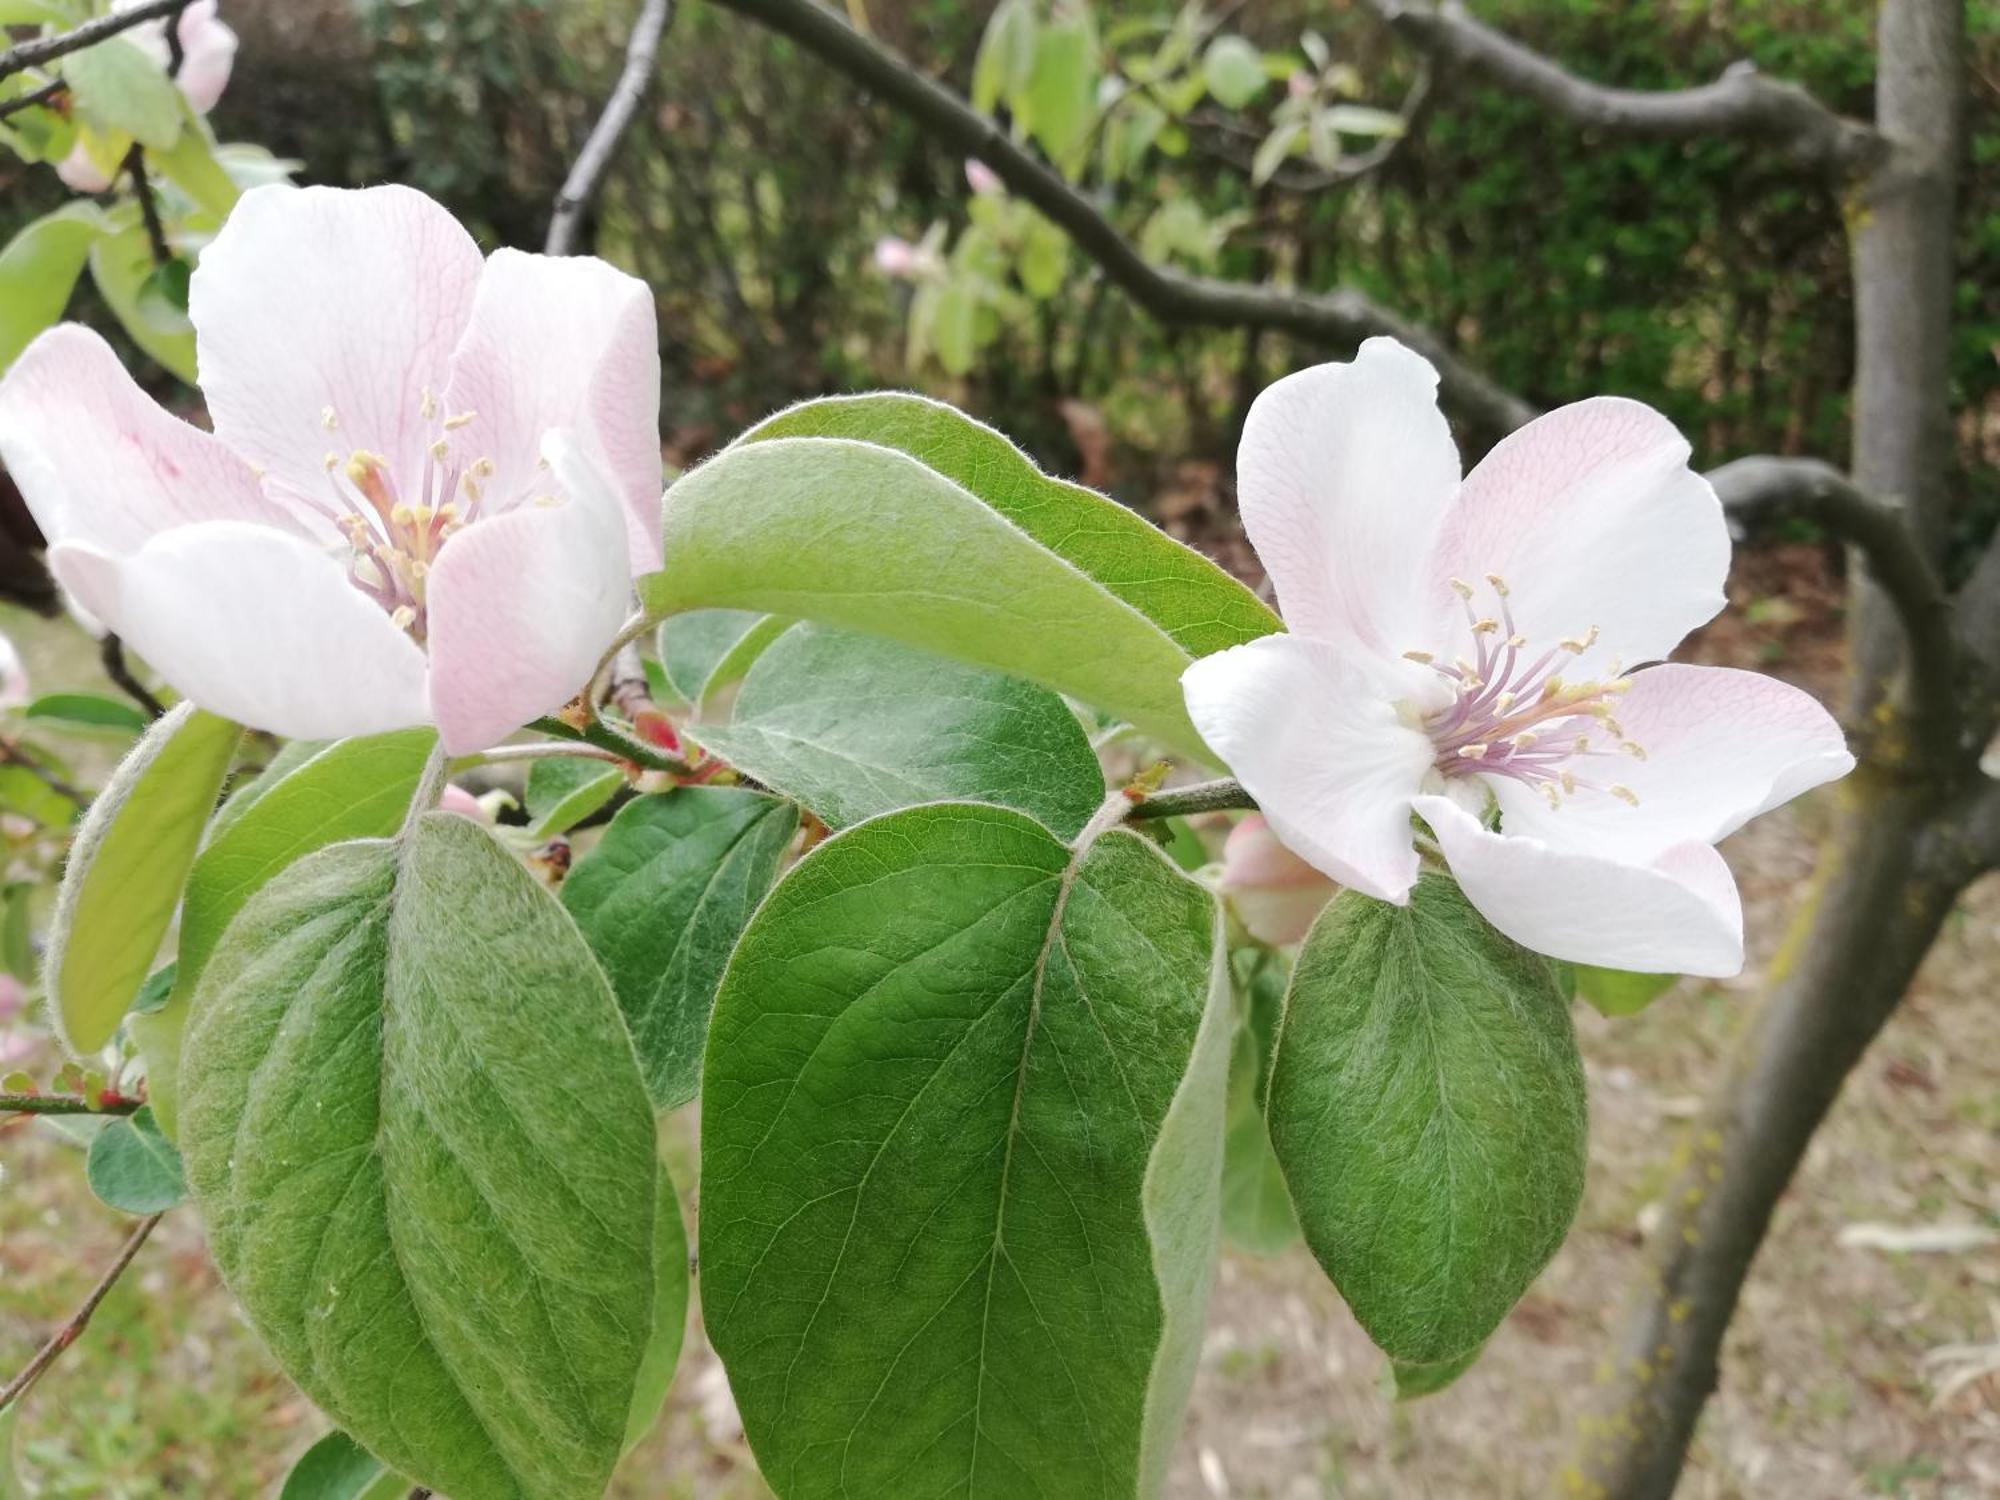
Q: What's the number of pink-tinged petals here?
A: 10